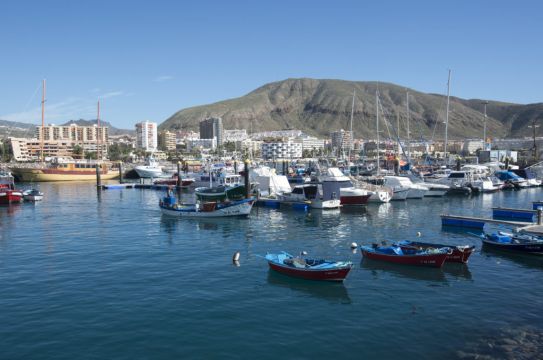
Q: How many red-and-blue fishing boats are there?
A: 3